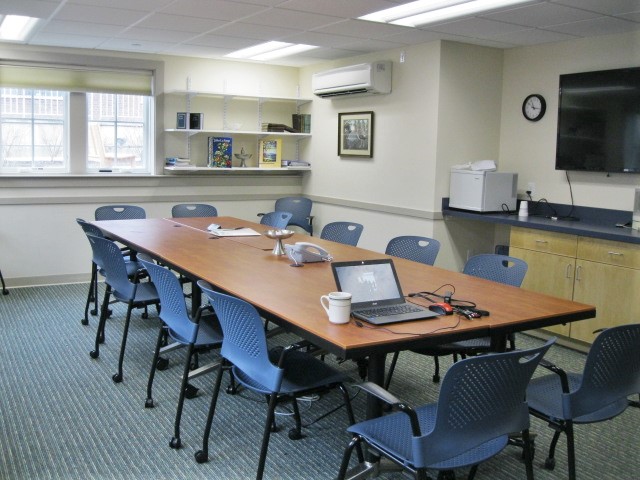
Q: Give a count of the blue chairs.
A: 13